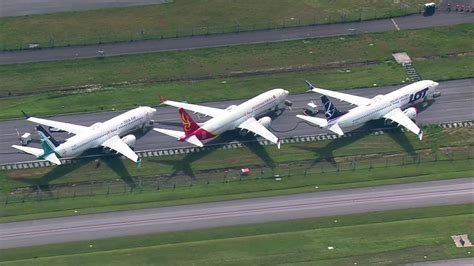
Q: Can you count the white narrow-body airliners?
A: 3